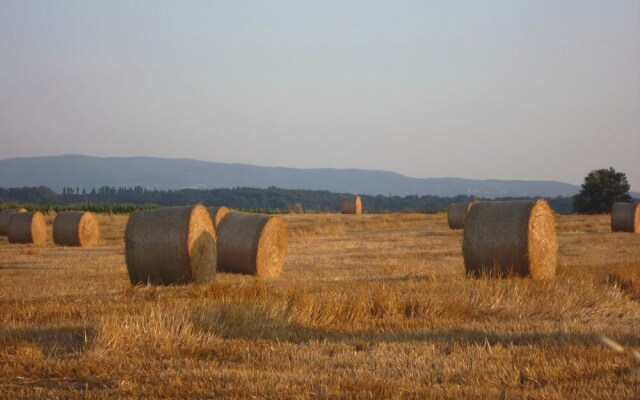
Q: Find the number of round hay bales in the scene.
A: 10